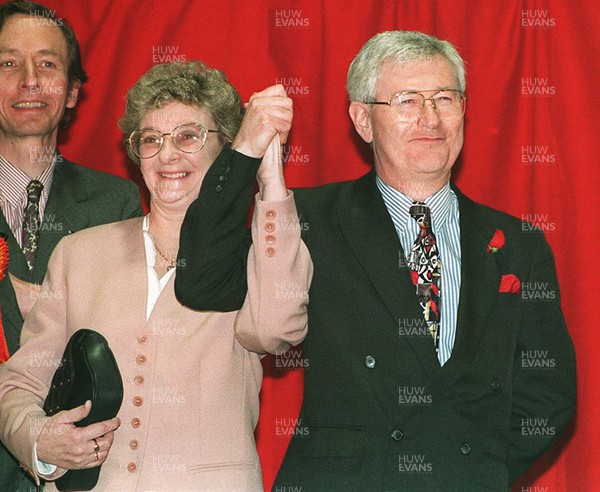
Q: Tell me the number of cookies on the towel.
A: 0